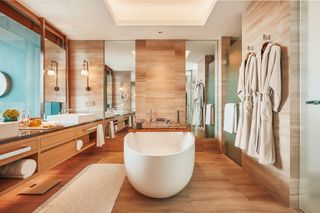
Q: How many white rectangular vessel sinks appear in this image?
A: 2